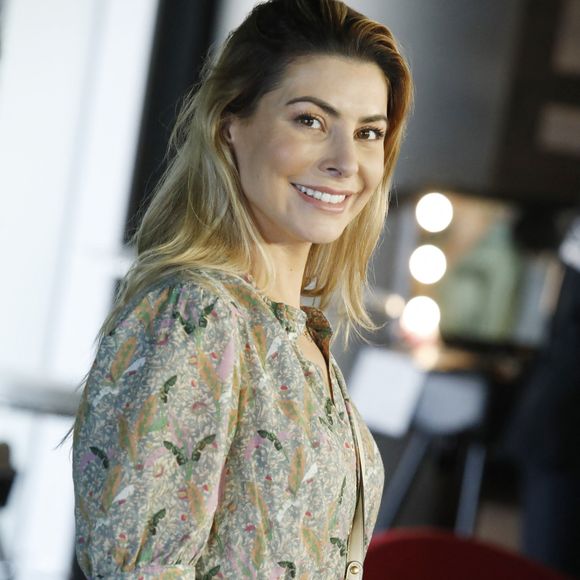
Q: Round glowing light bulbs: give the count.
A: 3